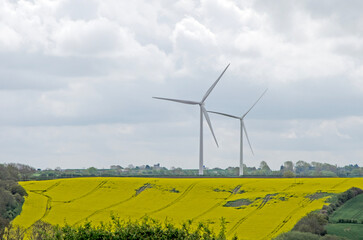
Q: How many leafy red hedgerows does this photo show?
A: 0